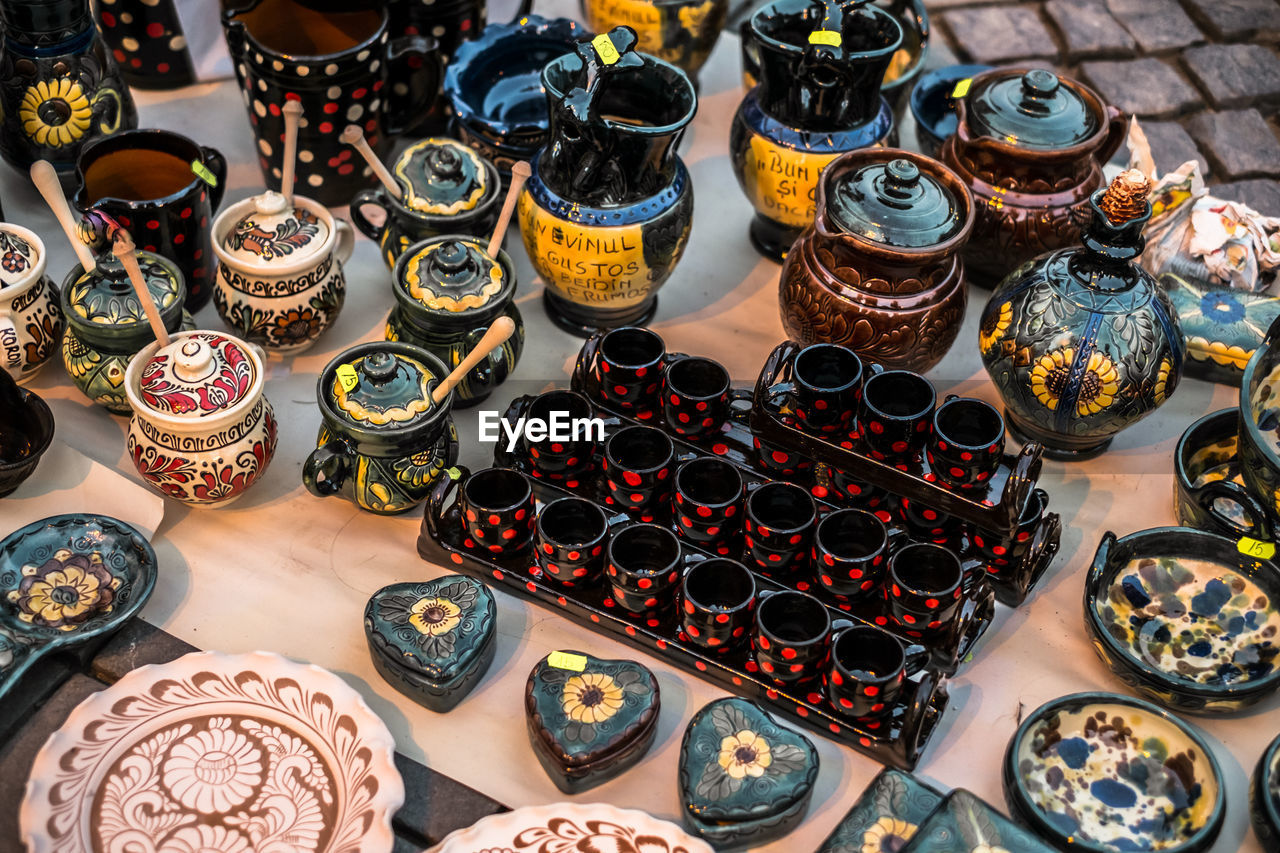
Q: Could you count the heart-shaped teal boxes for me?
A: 3